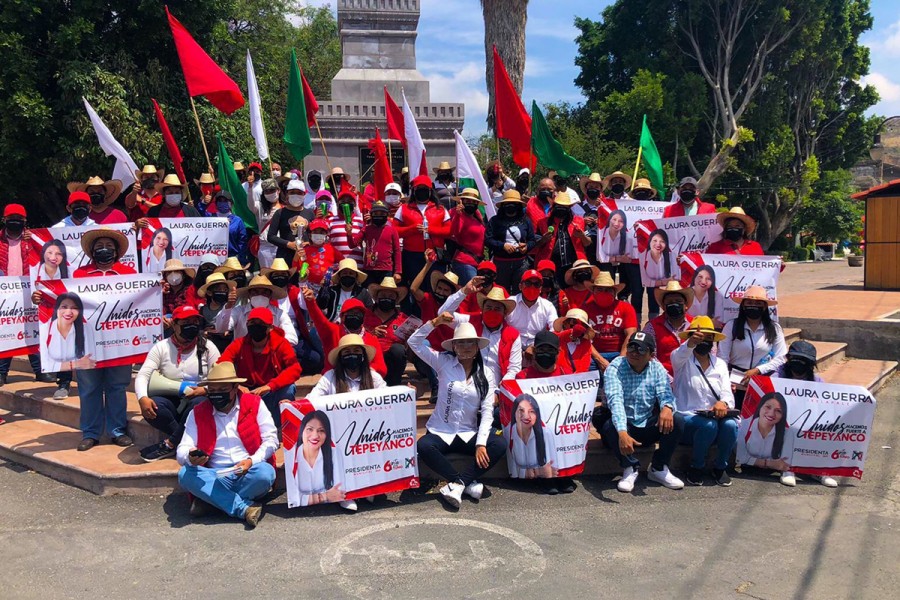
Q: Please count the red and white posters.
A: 10